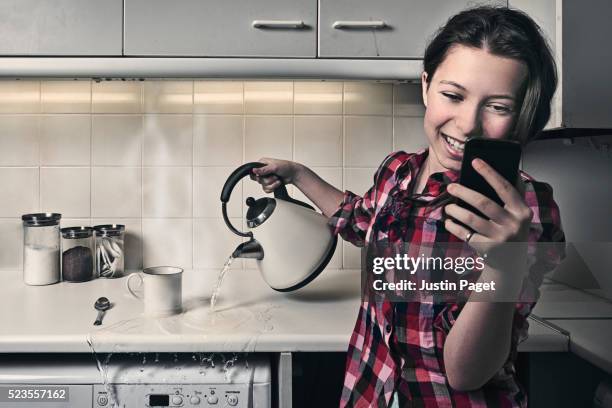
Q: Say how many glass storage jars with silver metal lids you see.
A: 3